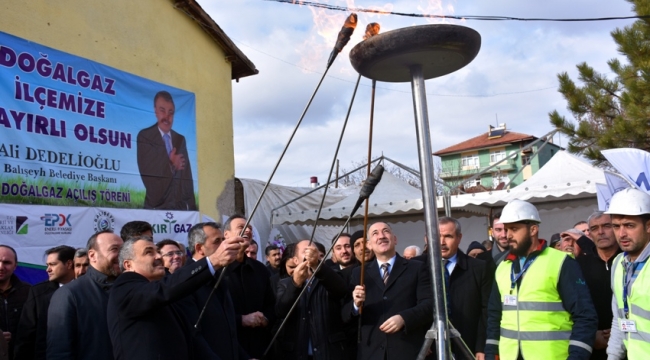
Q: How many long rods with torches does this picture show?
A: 4